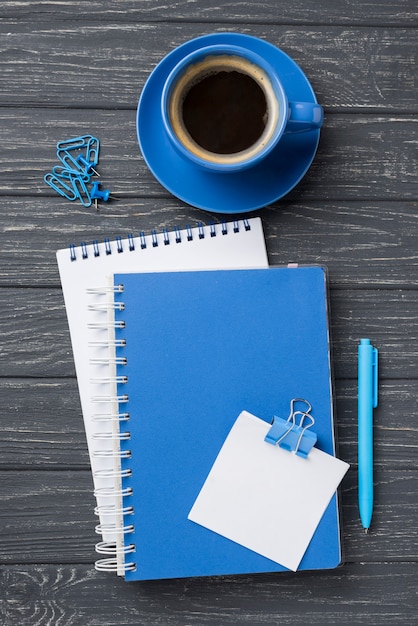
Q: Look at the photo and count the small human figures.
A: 0